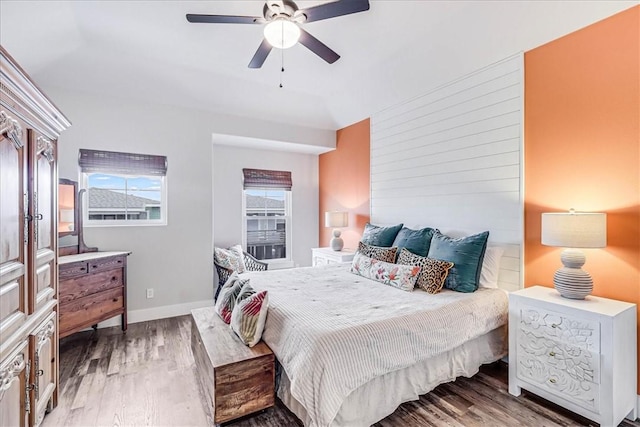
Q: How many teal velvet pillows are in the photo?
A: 3